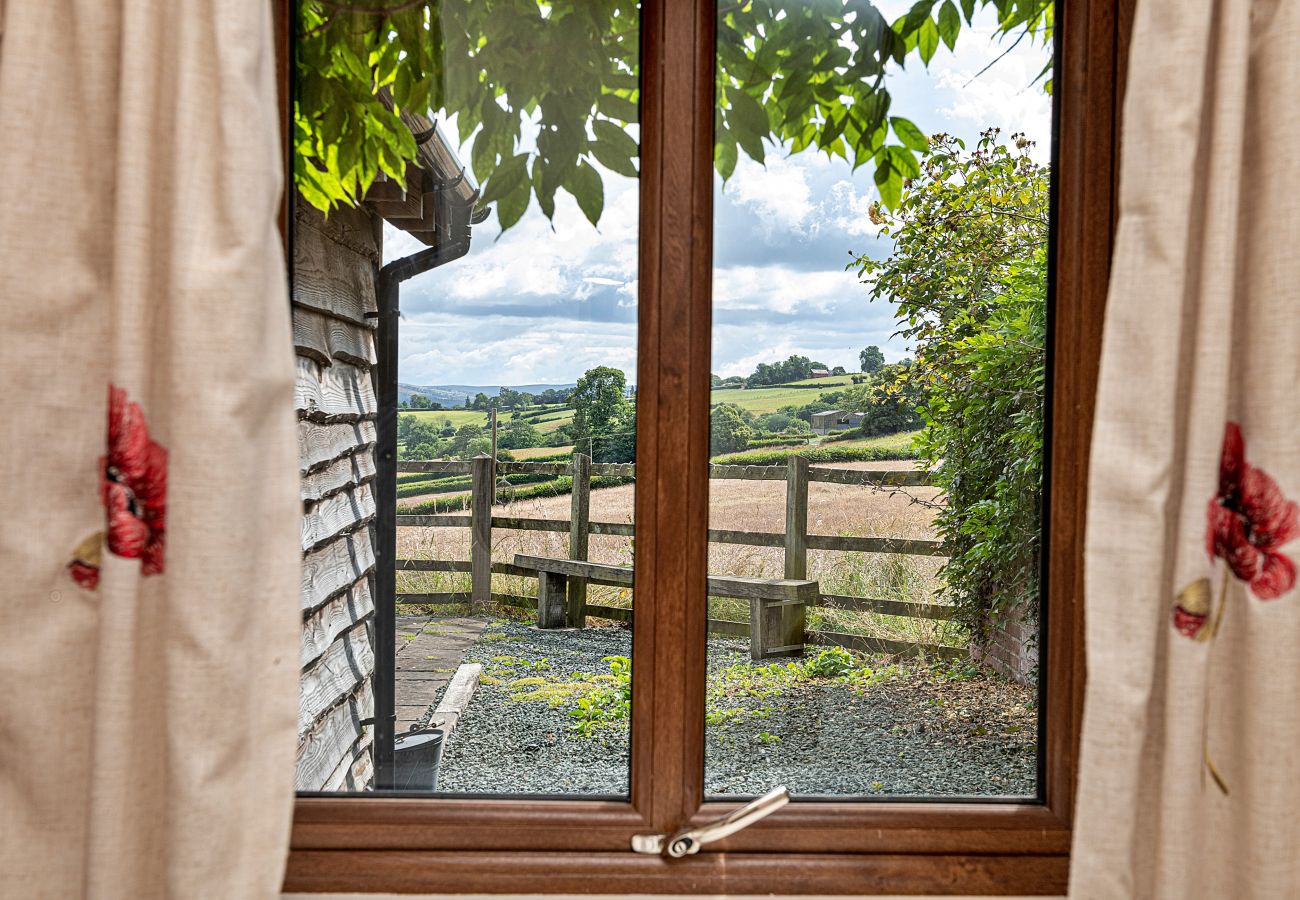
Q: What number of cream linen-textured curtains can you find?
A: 2